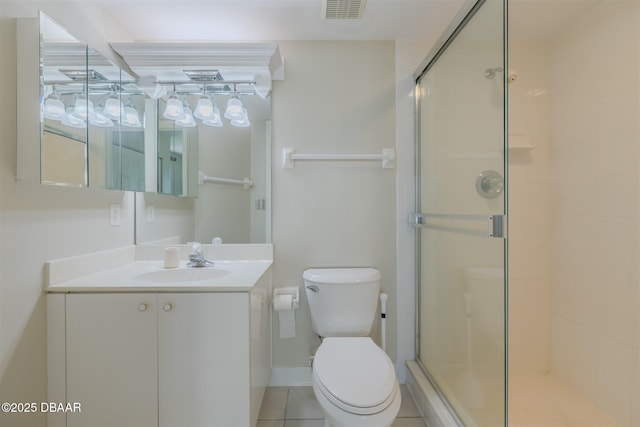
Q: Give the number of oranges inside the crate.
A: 0